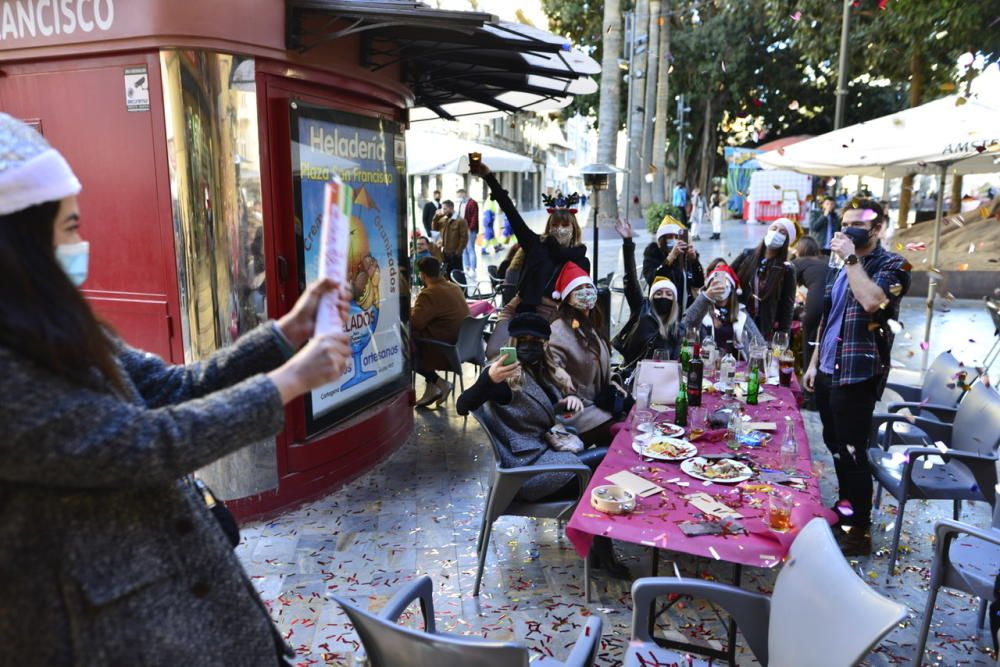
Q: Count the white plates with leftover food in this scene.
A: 3